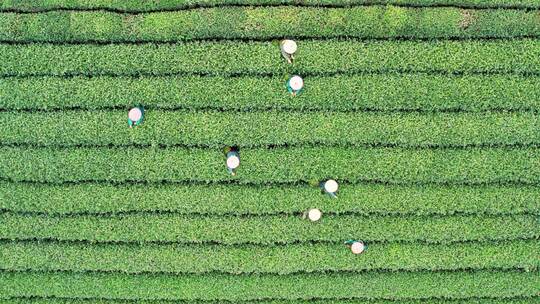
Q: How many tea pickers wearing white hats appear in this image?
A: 7